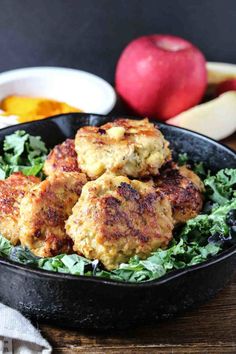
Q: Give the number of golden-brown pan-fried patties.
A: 6